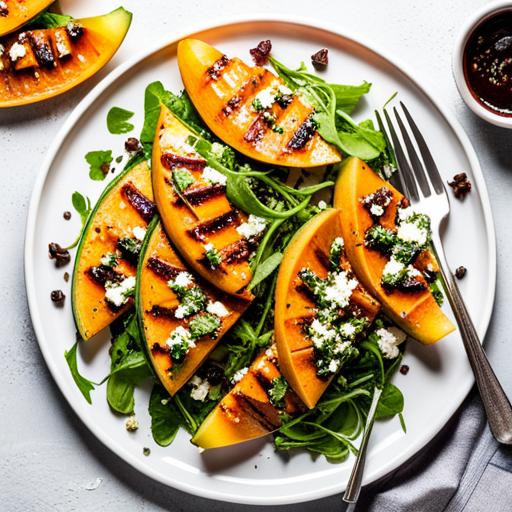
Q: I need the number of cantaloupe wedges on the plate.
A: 7